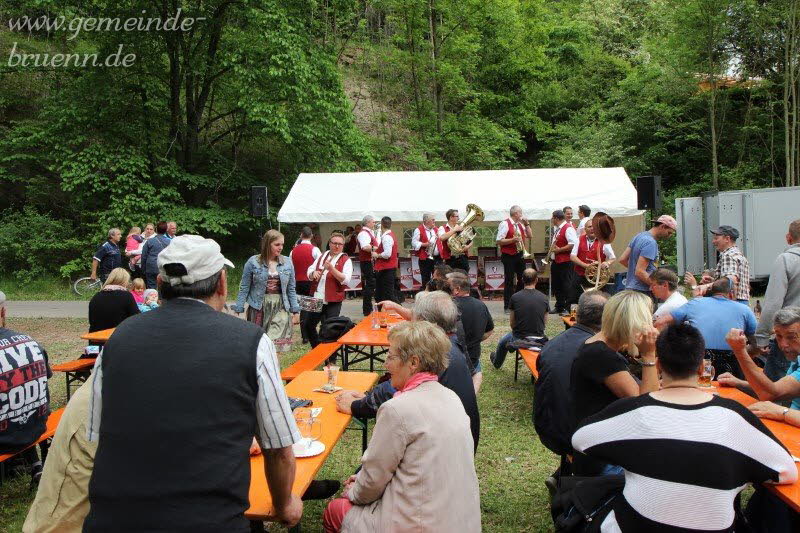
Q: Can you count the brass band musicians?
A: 11